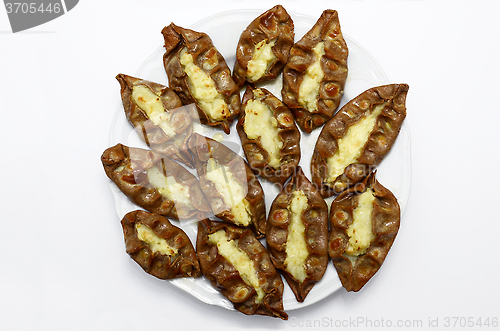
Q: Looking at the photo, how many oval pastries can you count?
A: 12